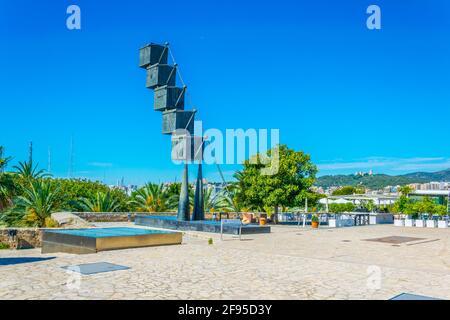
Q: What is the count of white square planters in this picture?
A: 5